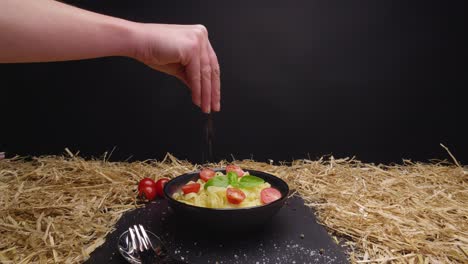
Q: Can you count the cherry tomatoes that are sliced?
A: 5